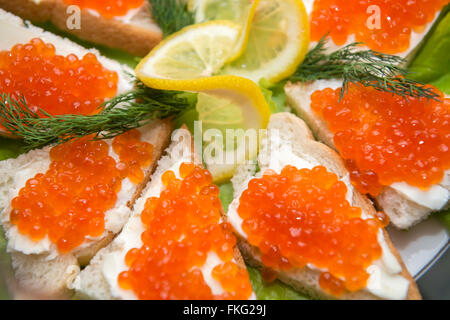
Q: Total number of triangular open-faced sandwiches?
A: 7